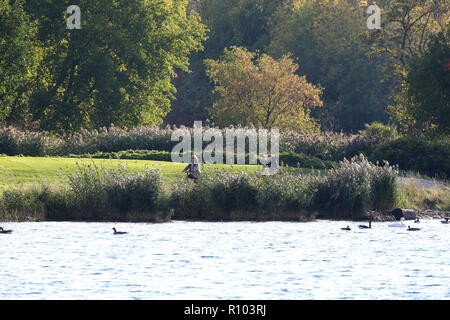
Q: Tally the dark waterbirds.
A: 7